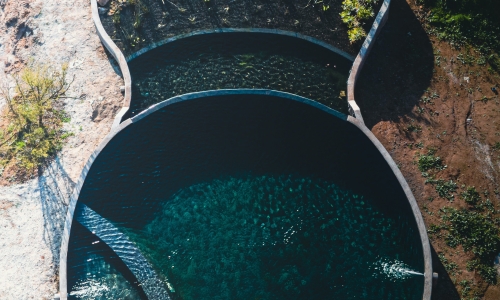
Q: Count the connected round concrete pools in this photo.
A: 2